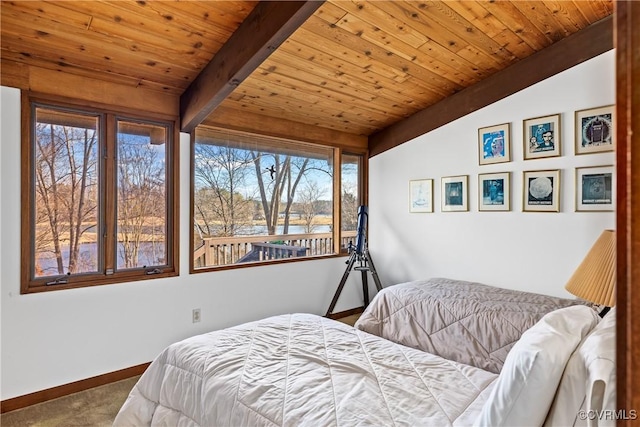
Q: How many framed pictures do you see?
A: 8